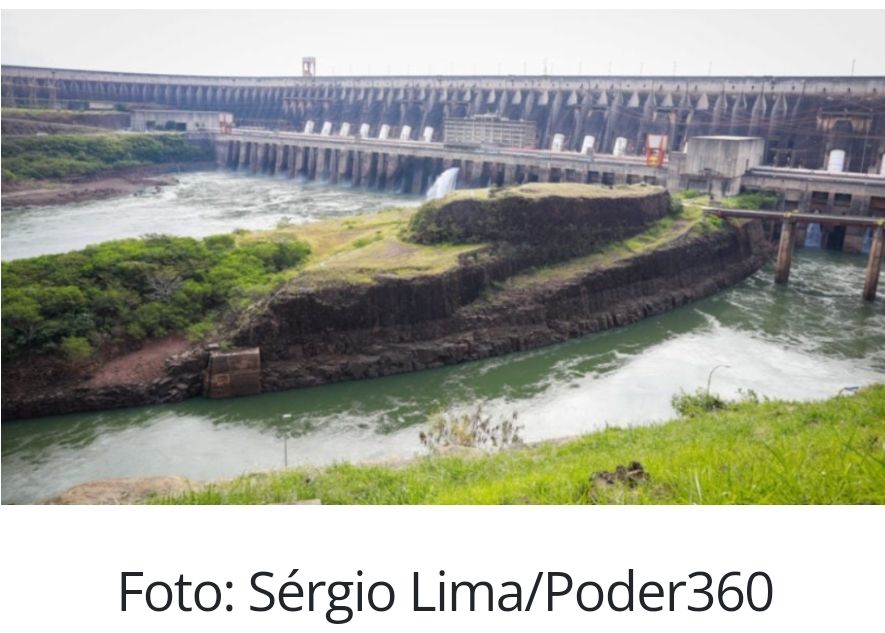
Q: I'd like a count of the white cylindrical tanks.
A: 11